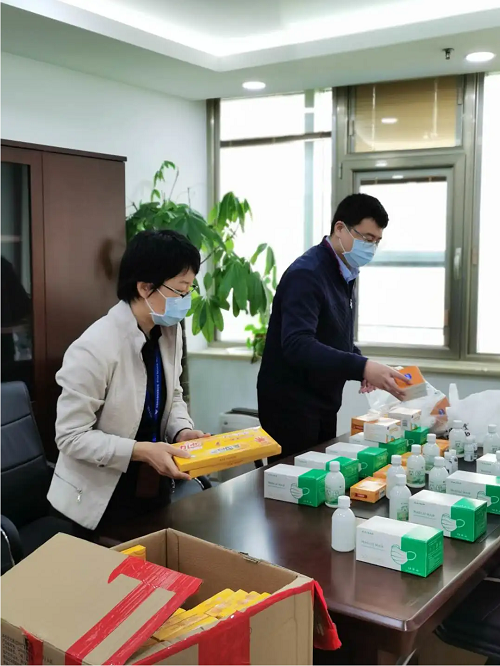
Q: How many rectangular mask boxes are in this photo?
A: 9